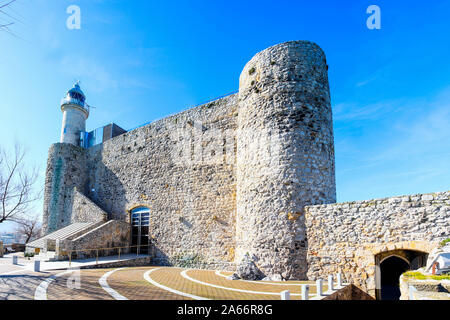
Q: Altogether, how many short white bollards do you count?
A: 7